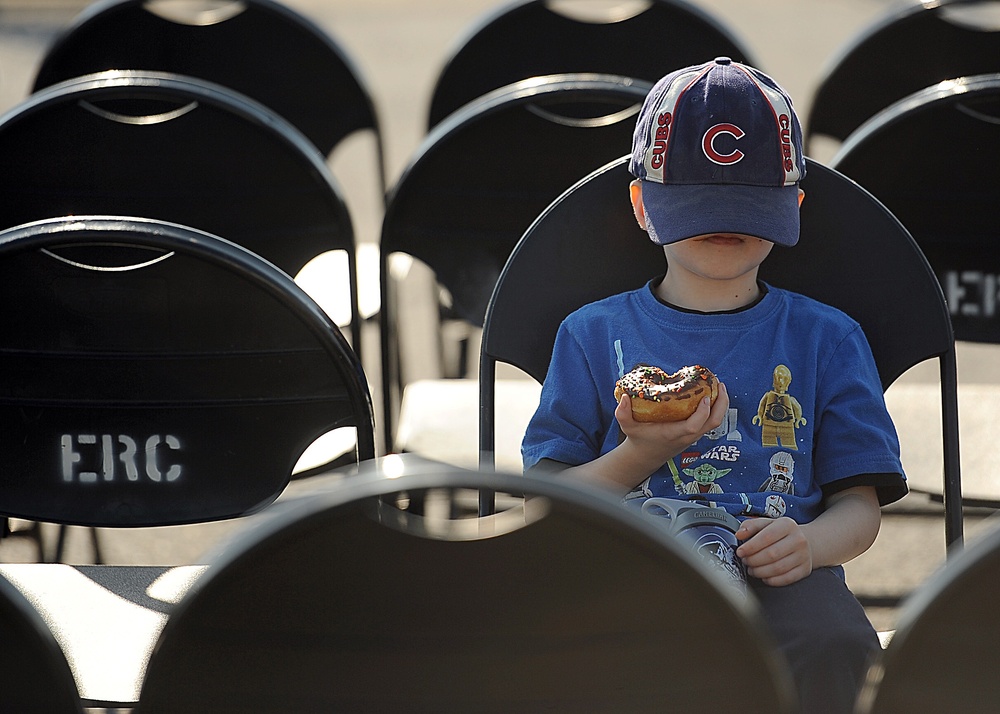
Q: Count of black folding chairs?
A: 11